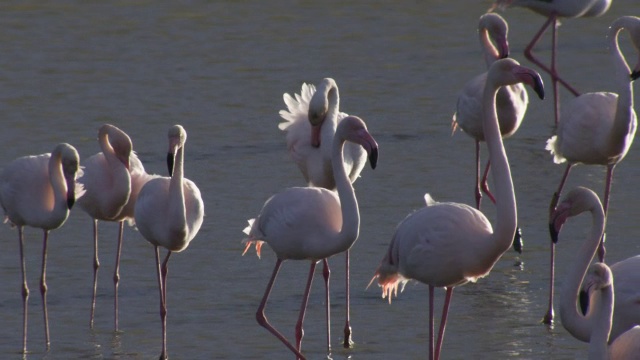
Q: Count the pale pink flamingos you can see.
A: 11